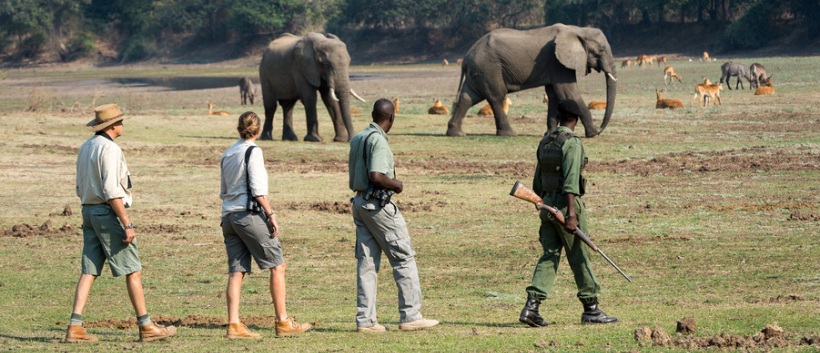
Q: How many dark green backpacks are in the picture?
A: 1